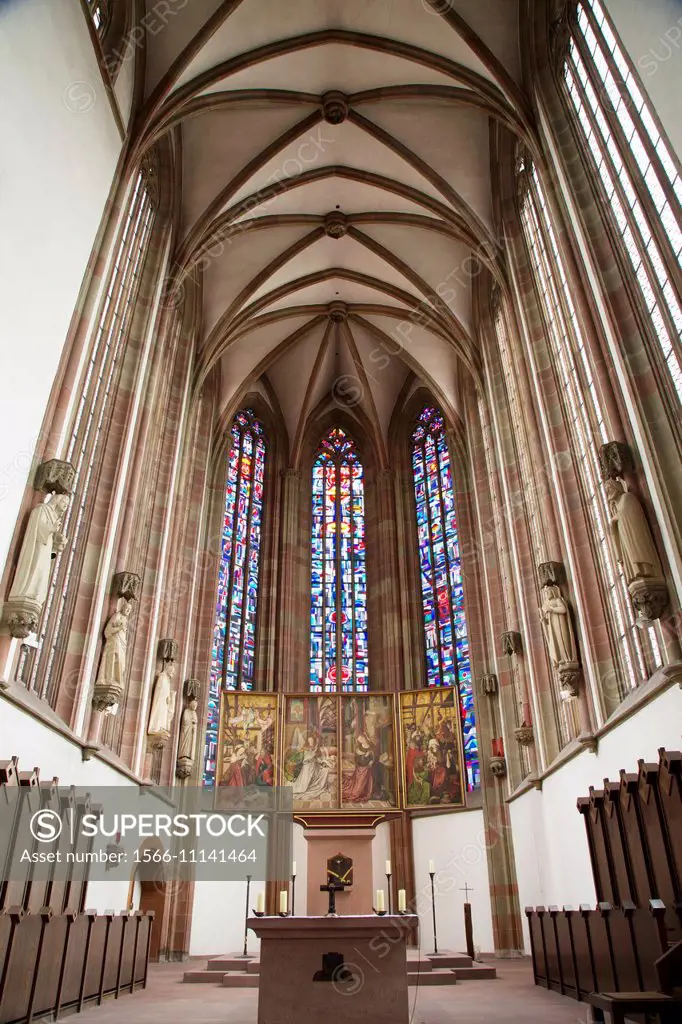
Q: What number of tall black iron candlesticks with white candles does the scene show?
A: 4